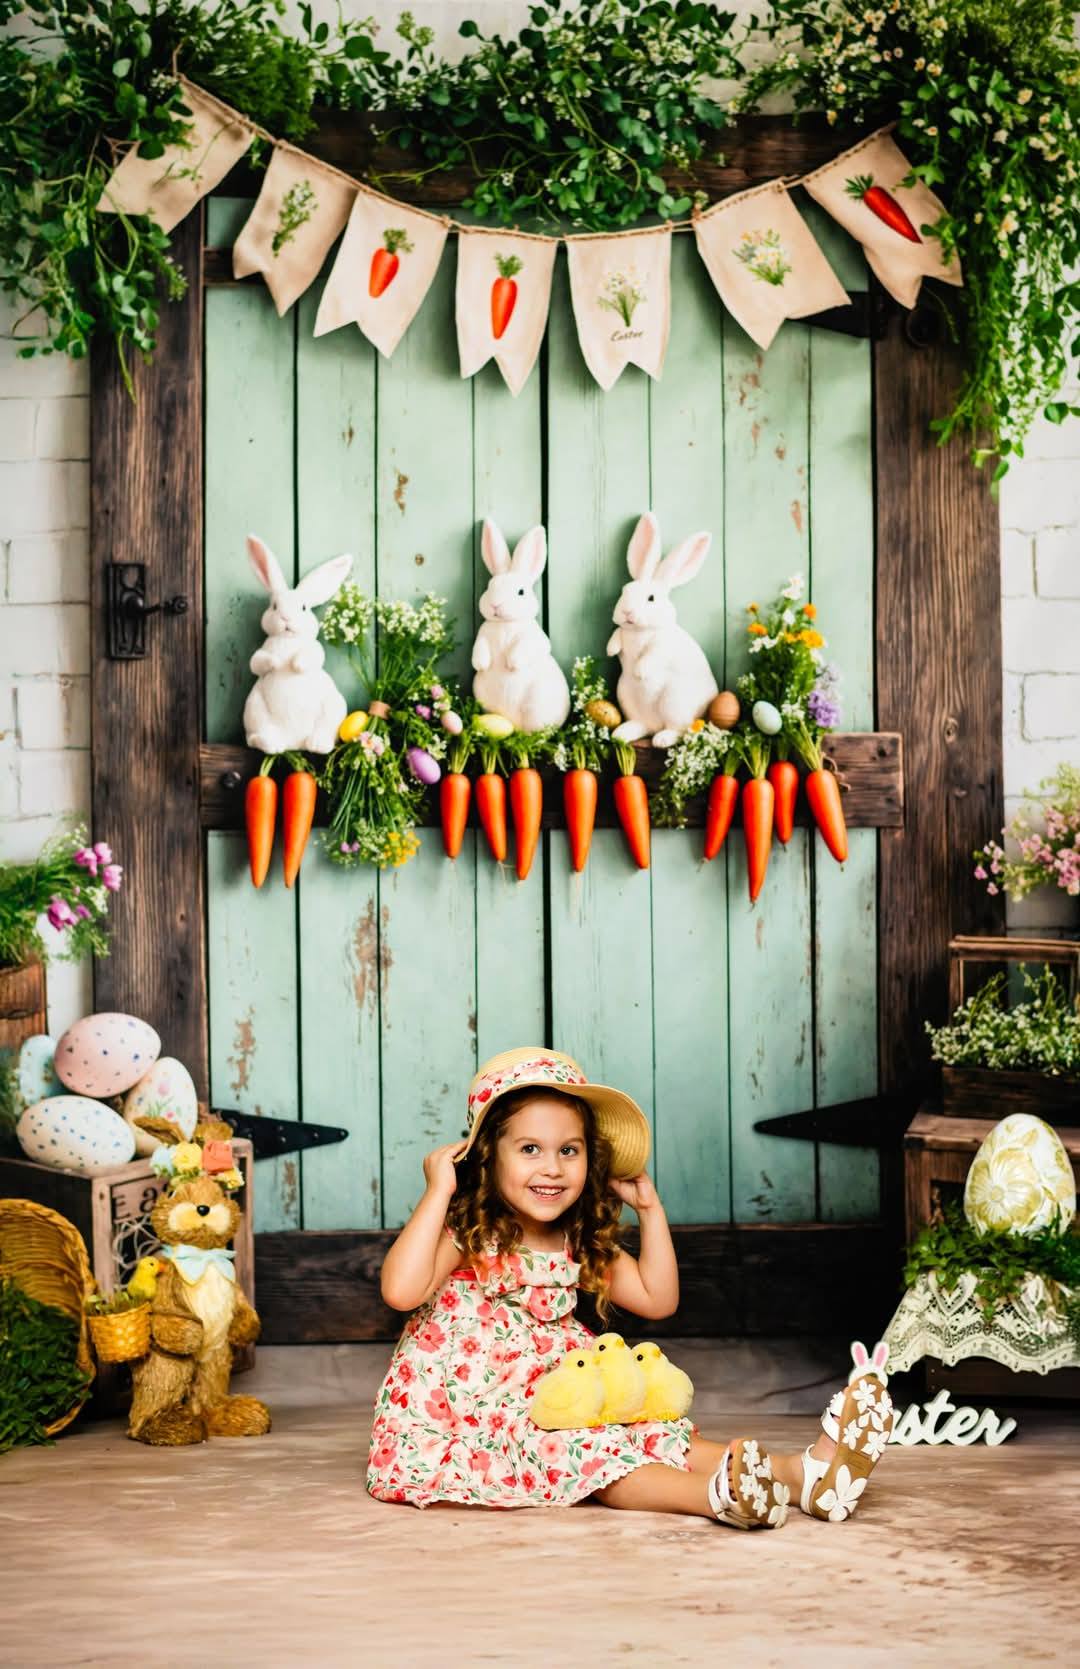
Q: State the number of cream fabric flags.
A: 7